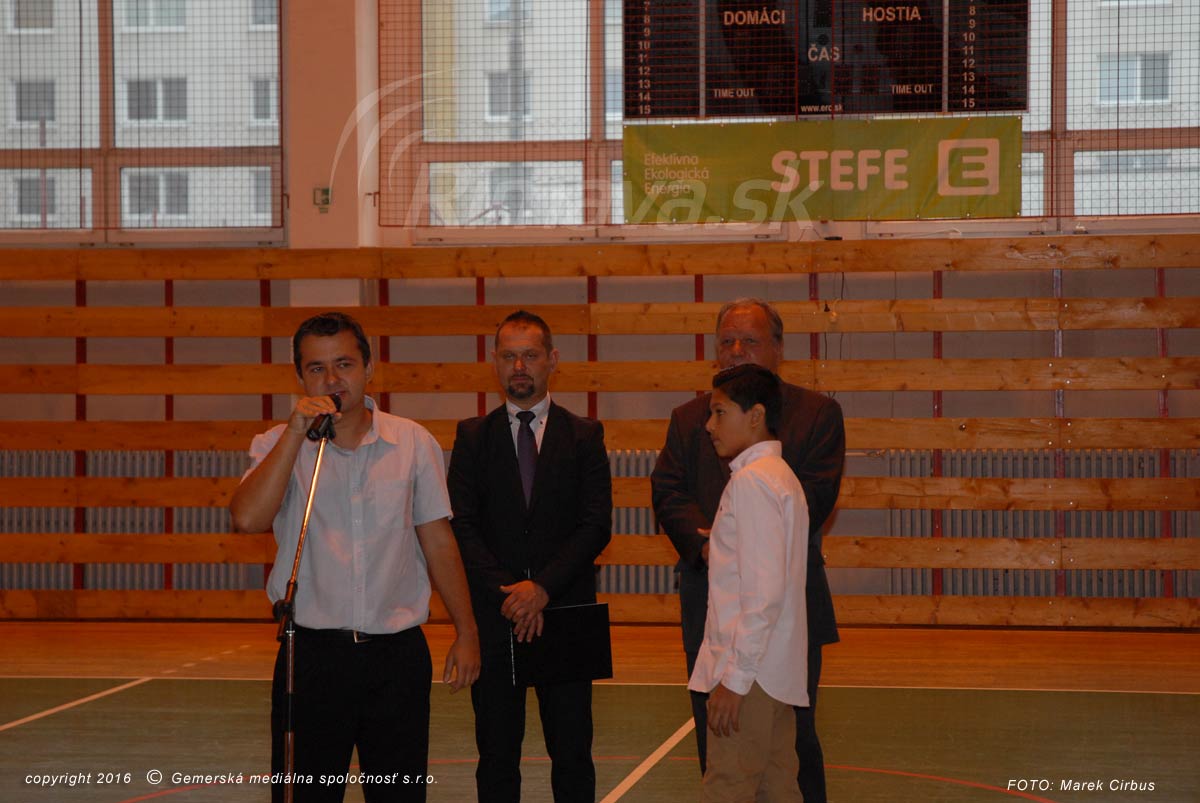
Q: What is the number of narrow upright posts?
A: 11